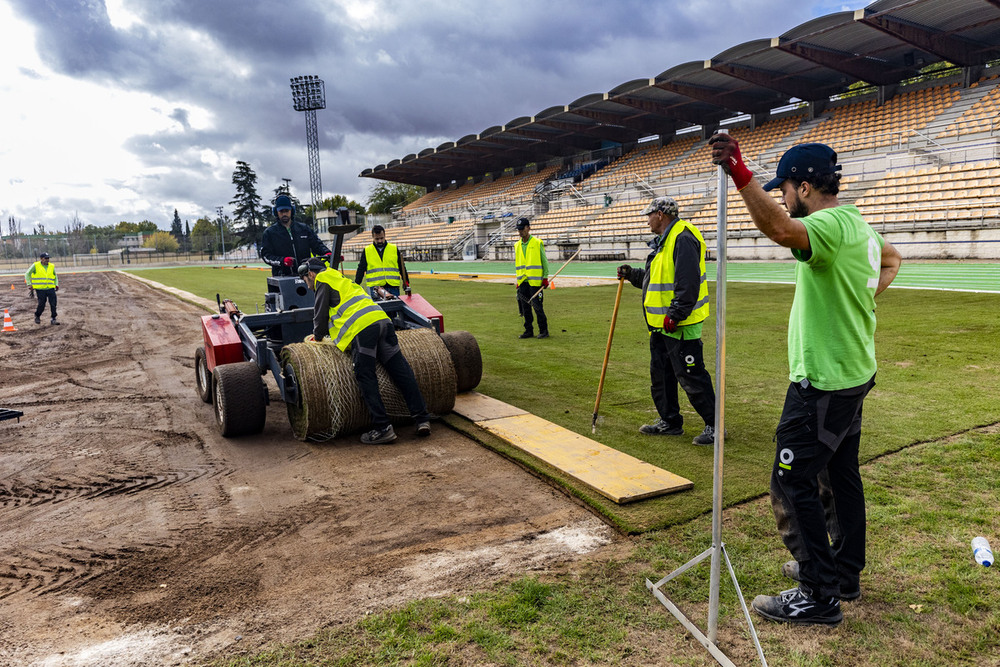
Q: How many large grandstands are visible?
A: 1